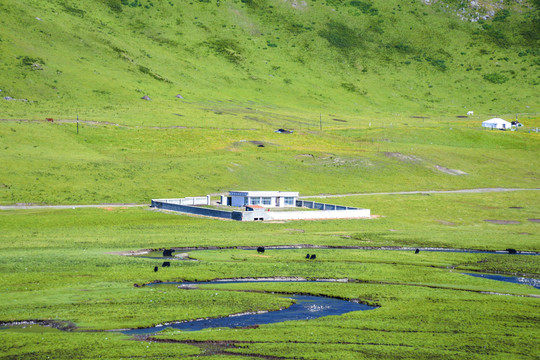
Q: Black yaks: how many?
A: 8